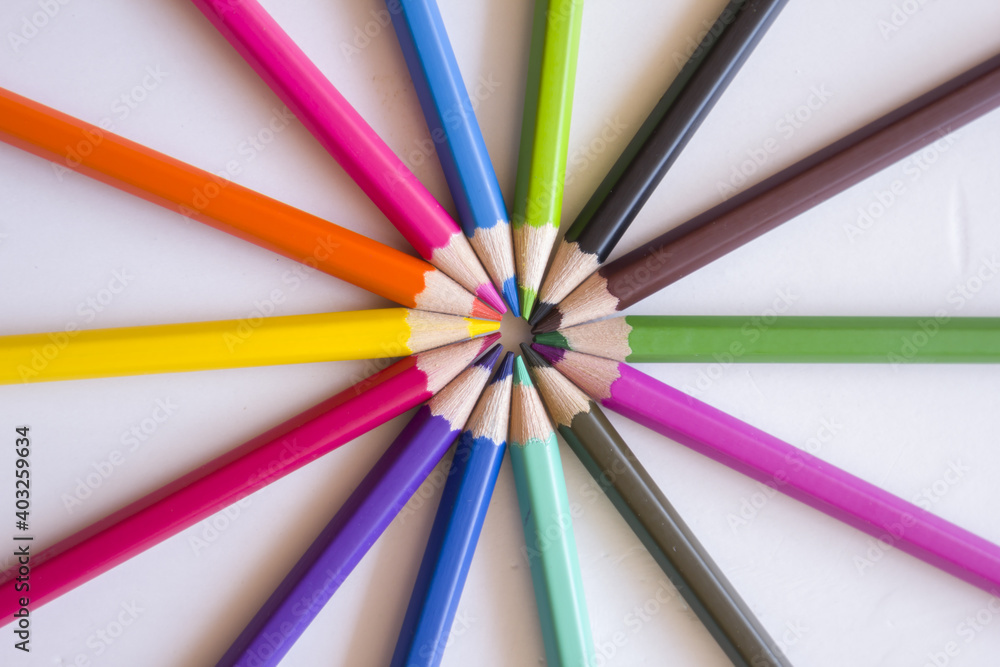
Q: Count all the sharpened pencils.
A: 14